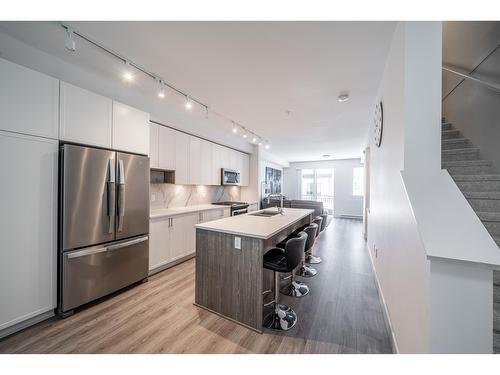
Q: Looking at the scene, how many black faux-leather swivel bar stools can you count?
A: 4